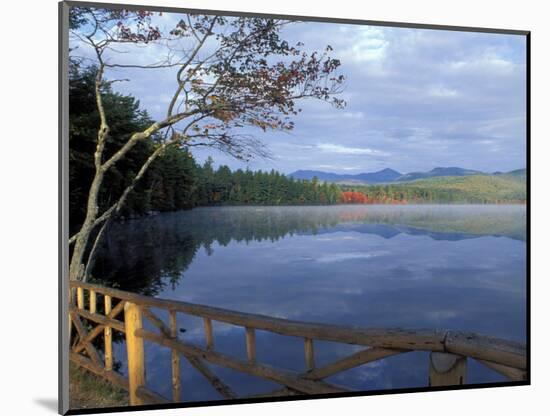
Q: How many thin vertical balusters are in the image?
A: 7